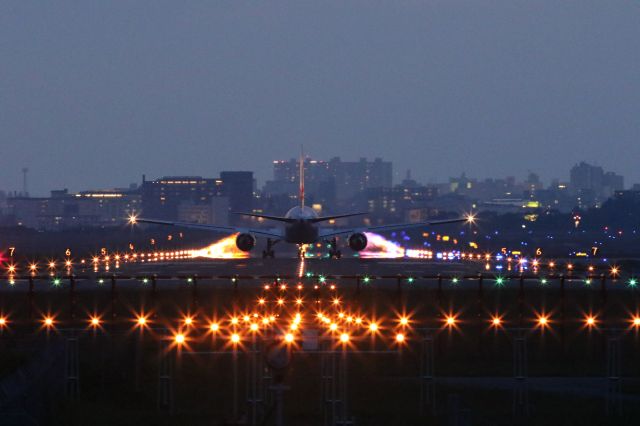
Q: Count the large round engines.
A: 2